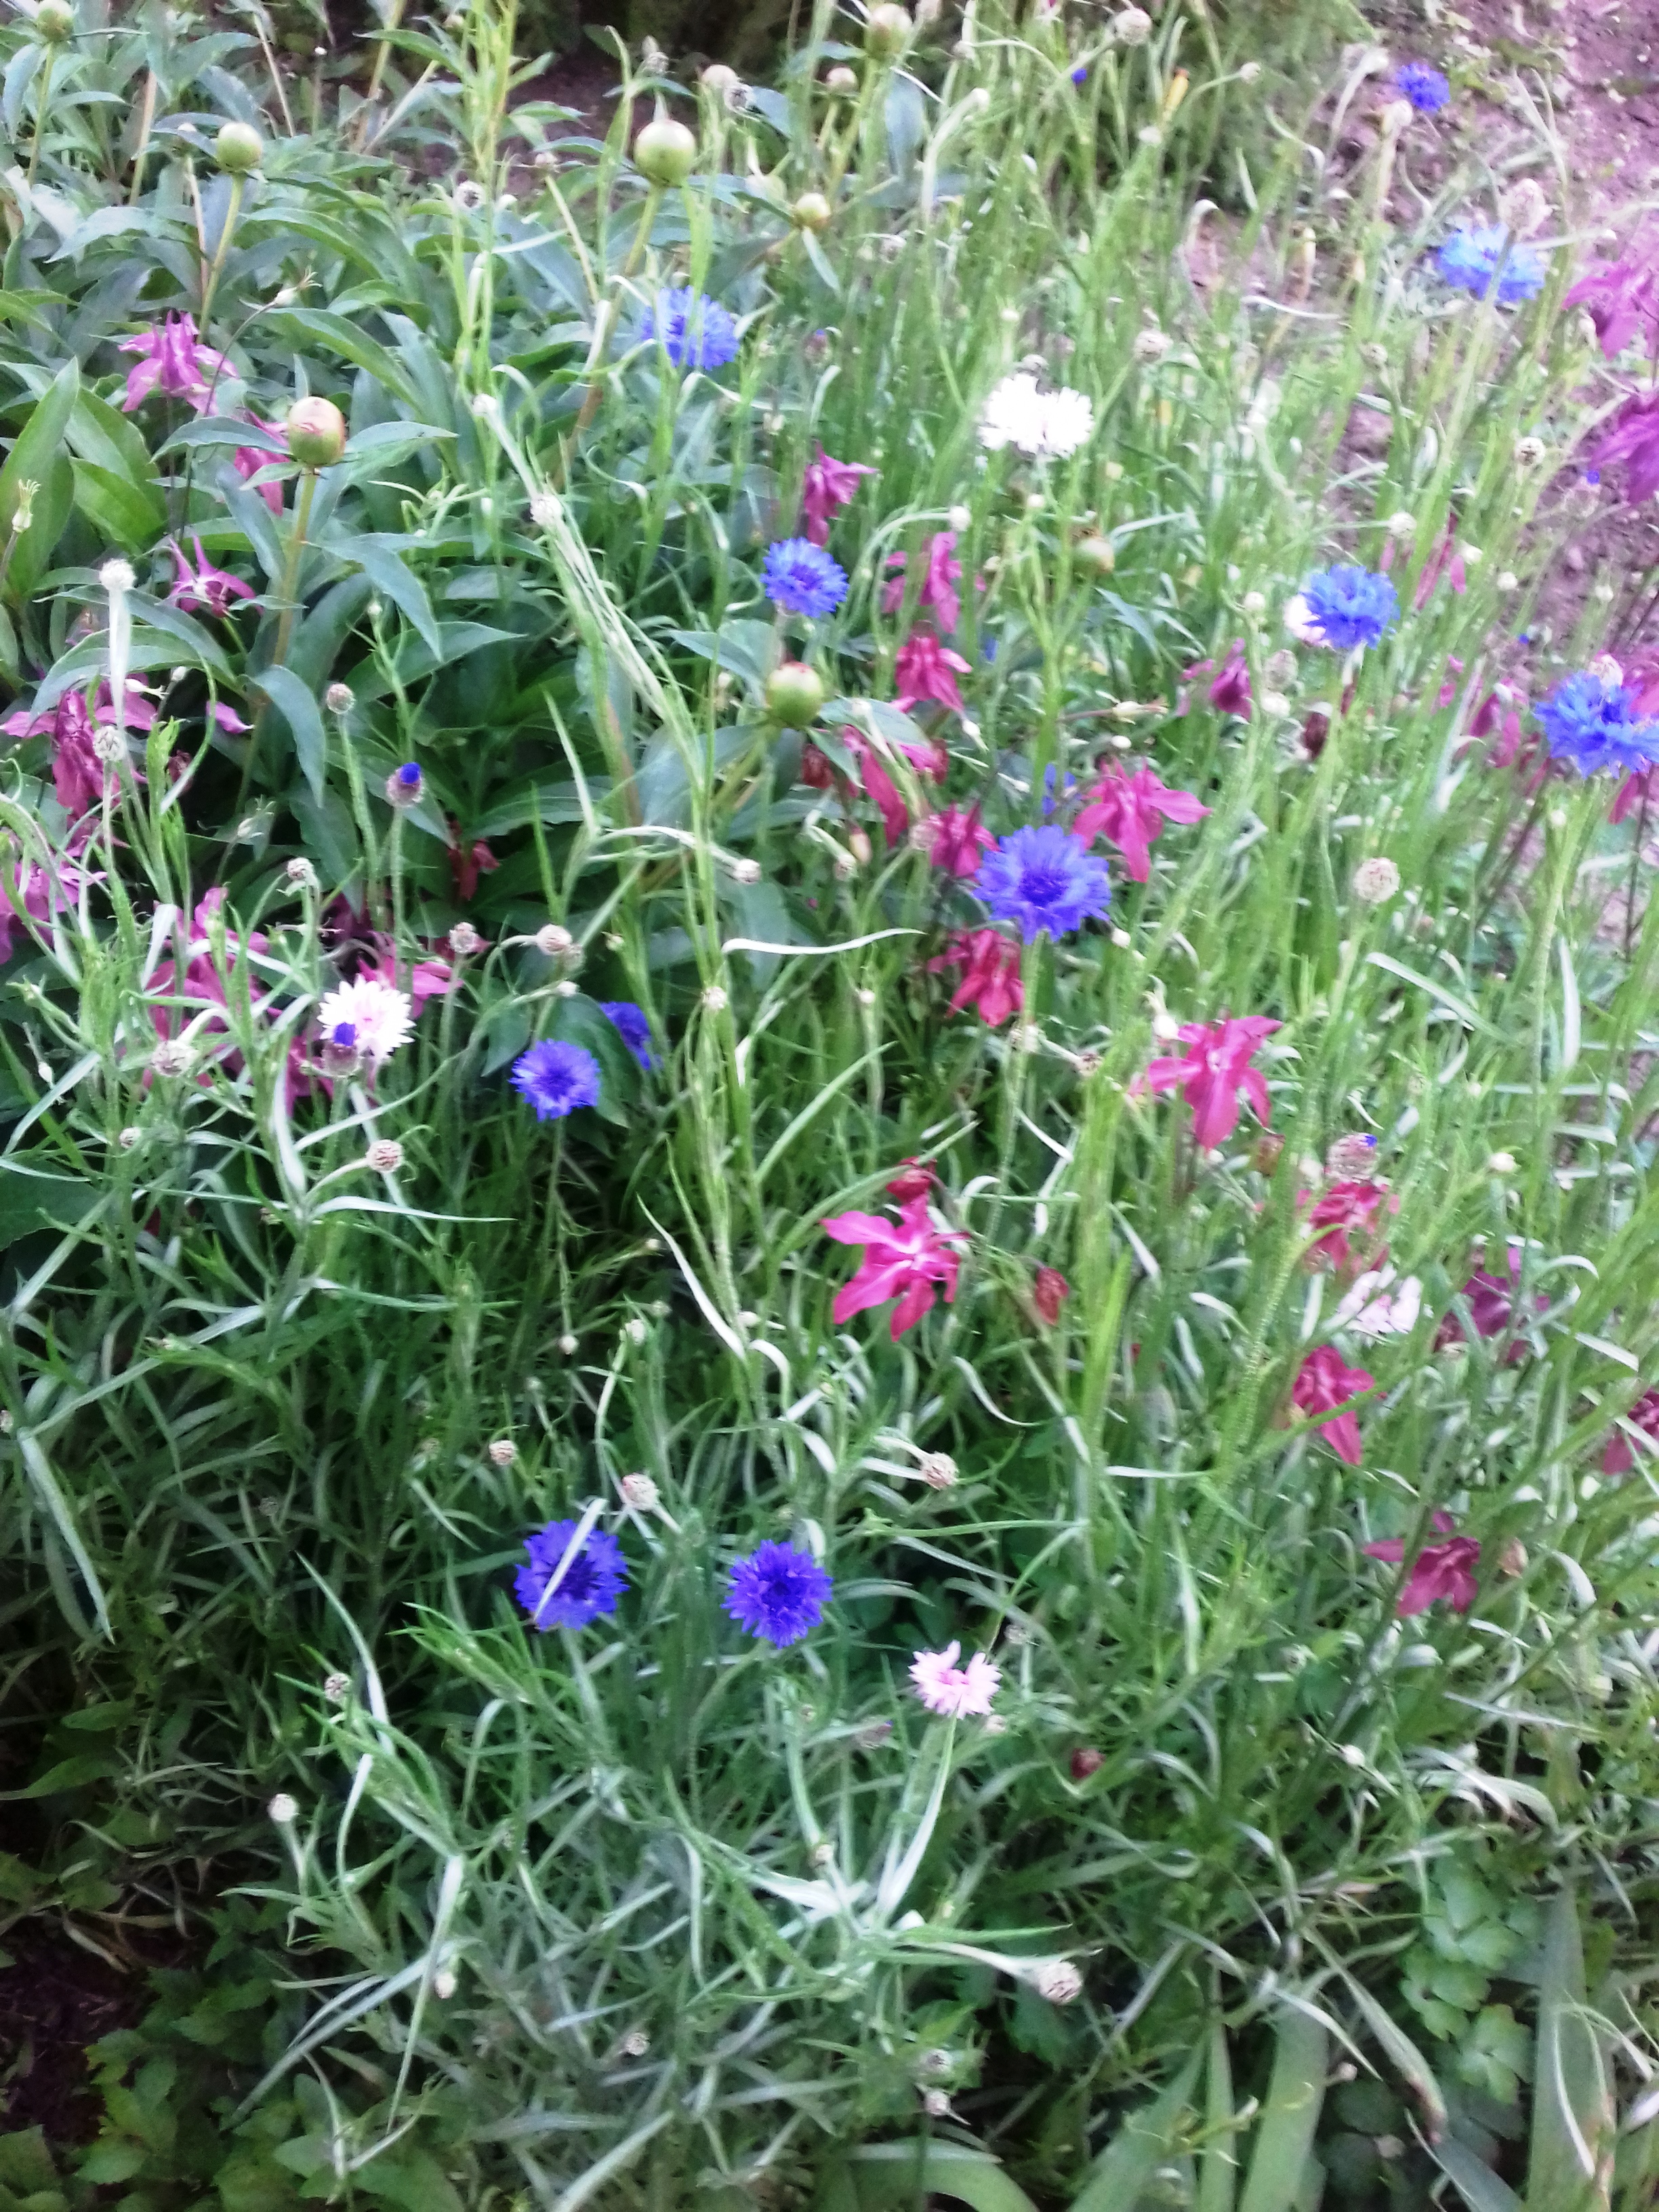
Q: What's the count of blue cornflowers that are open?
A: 11